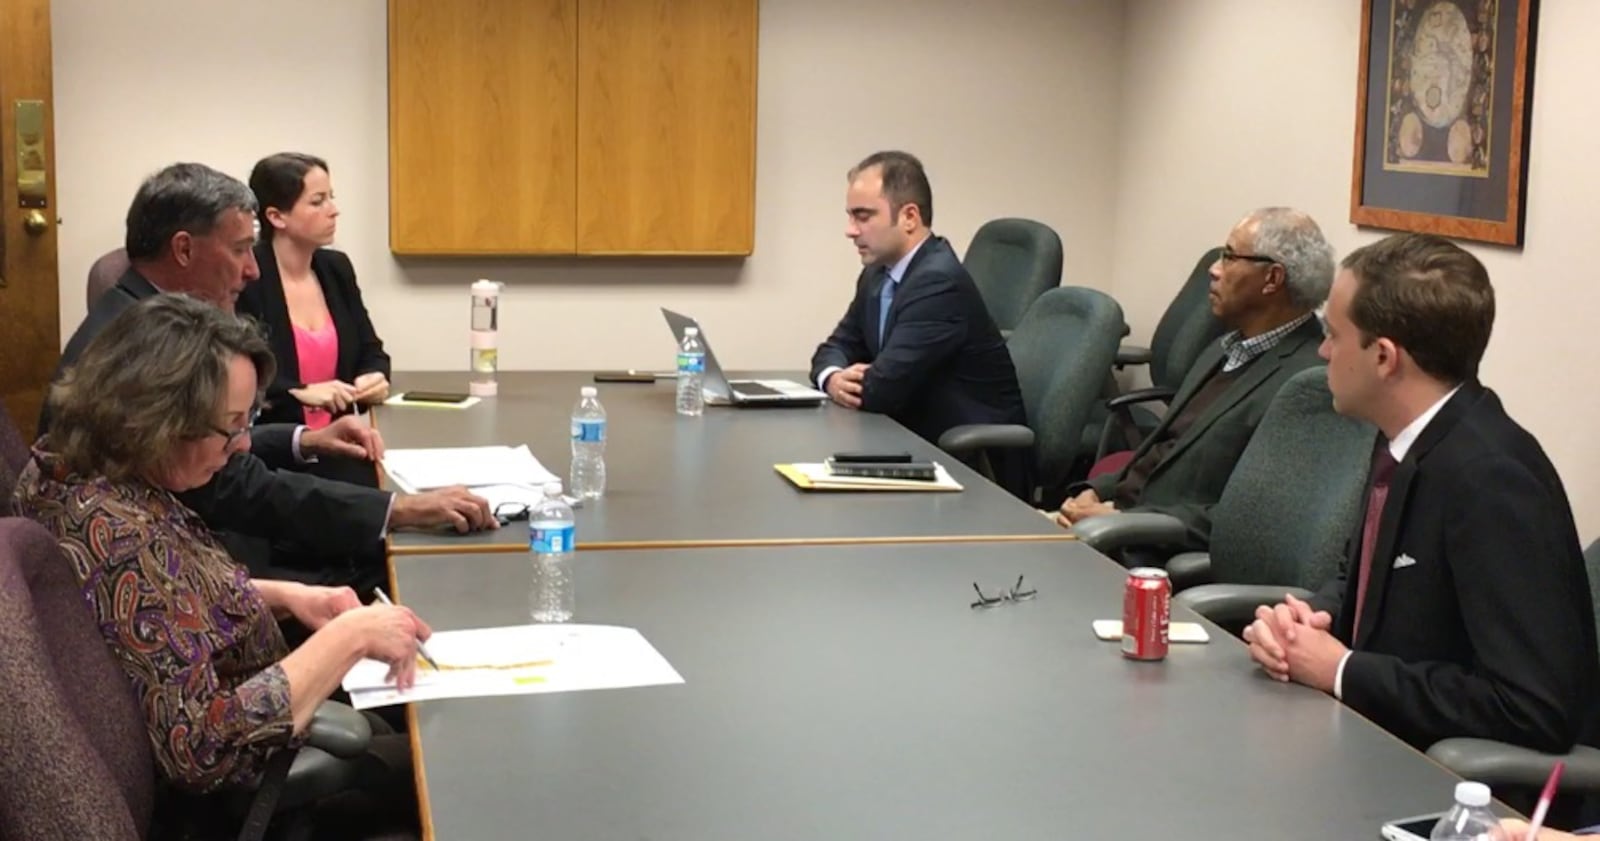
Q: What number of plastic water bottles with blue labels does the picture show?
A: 3